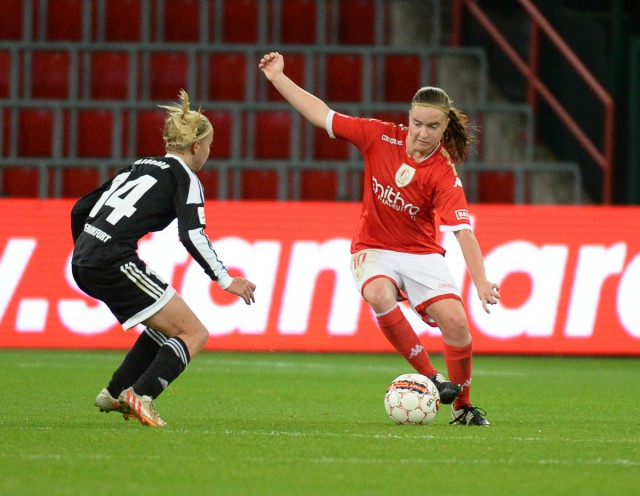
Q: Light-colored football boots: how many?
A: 2